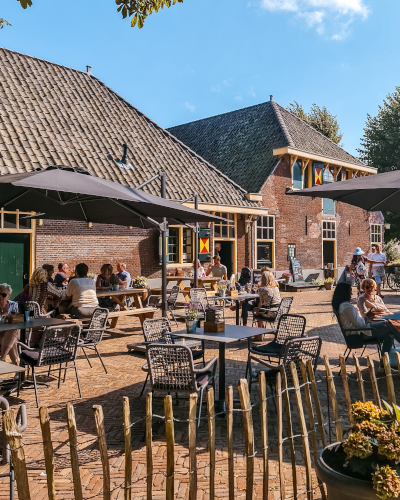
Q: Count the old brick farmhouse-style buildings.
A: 2